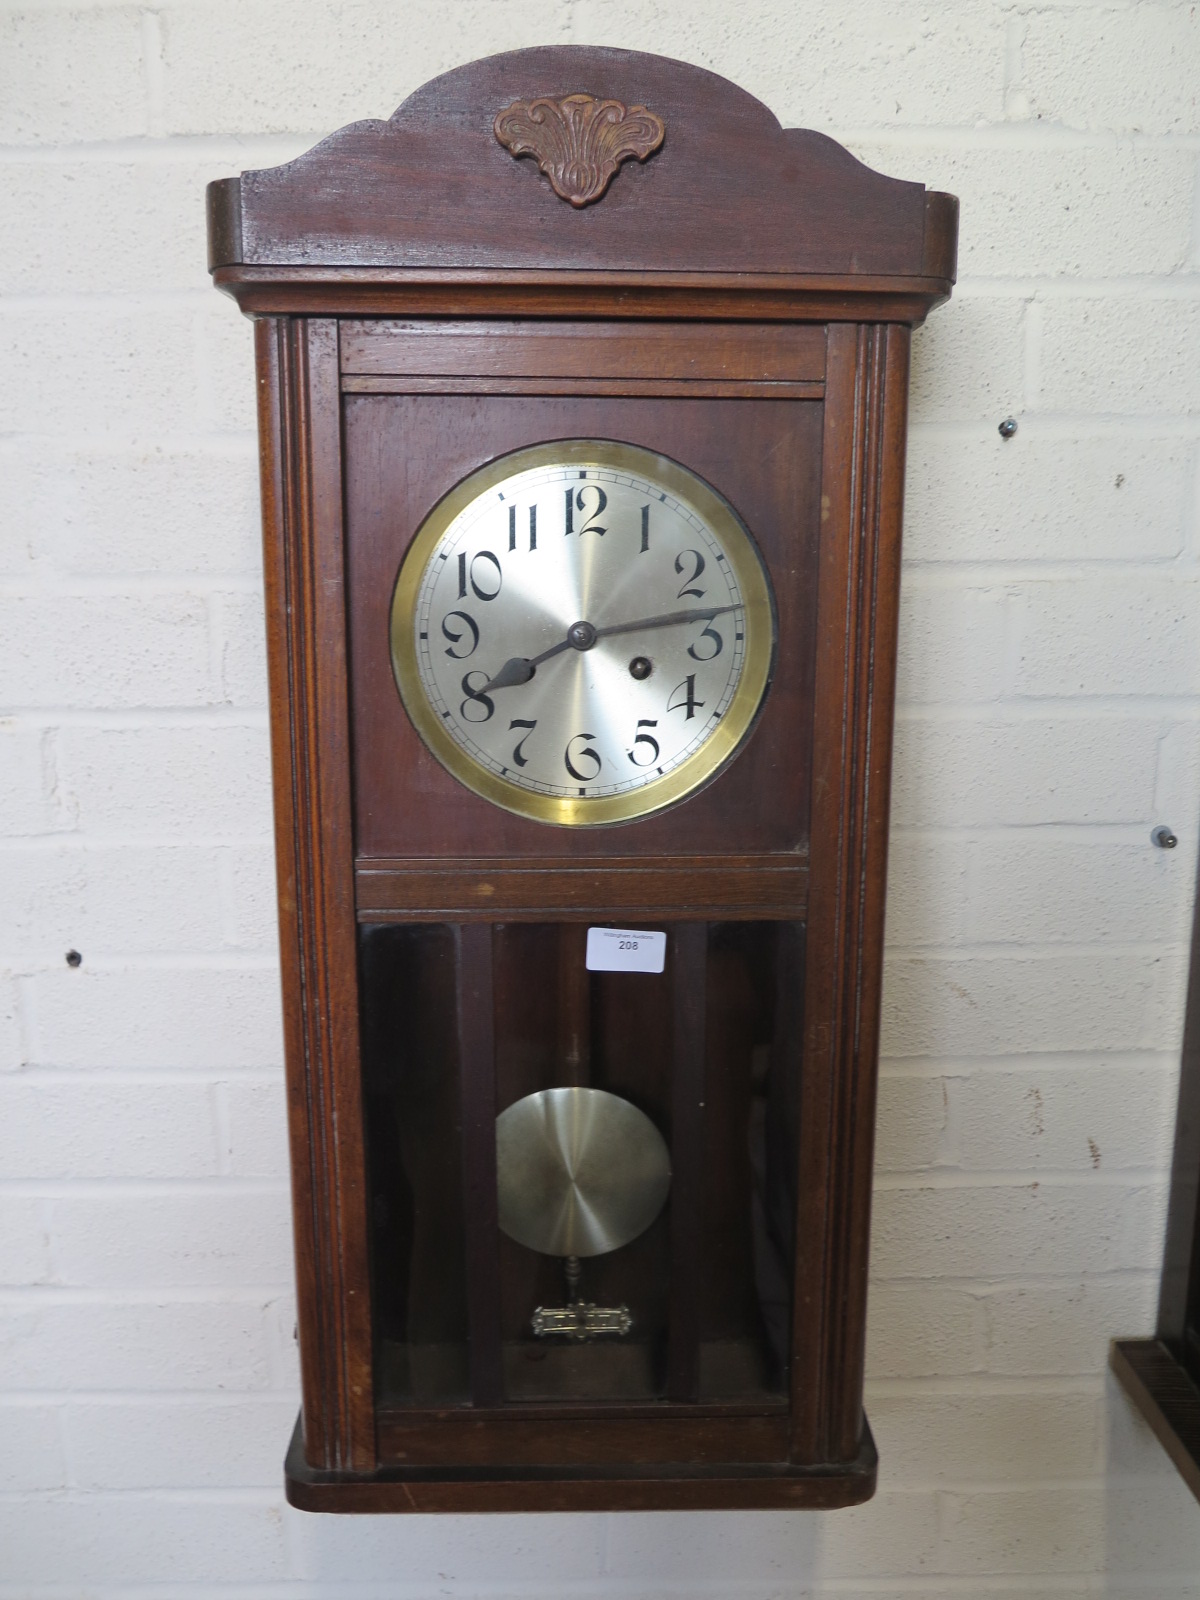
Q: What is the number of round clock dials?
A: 1